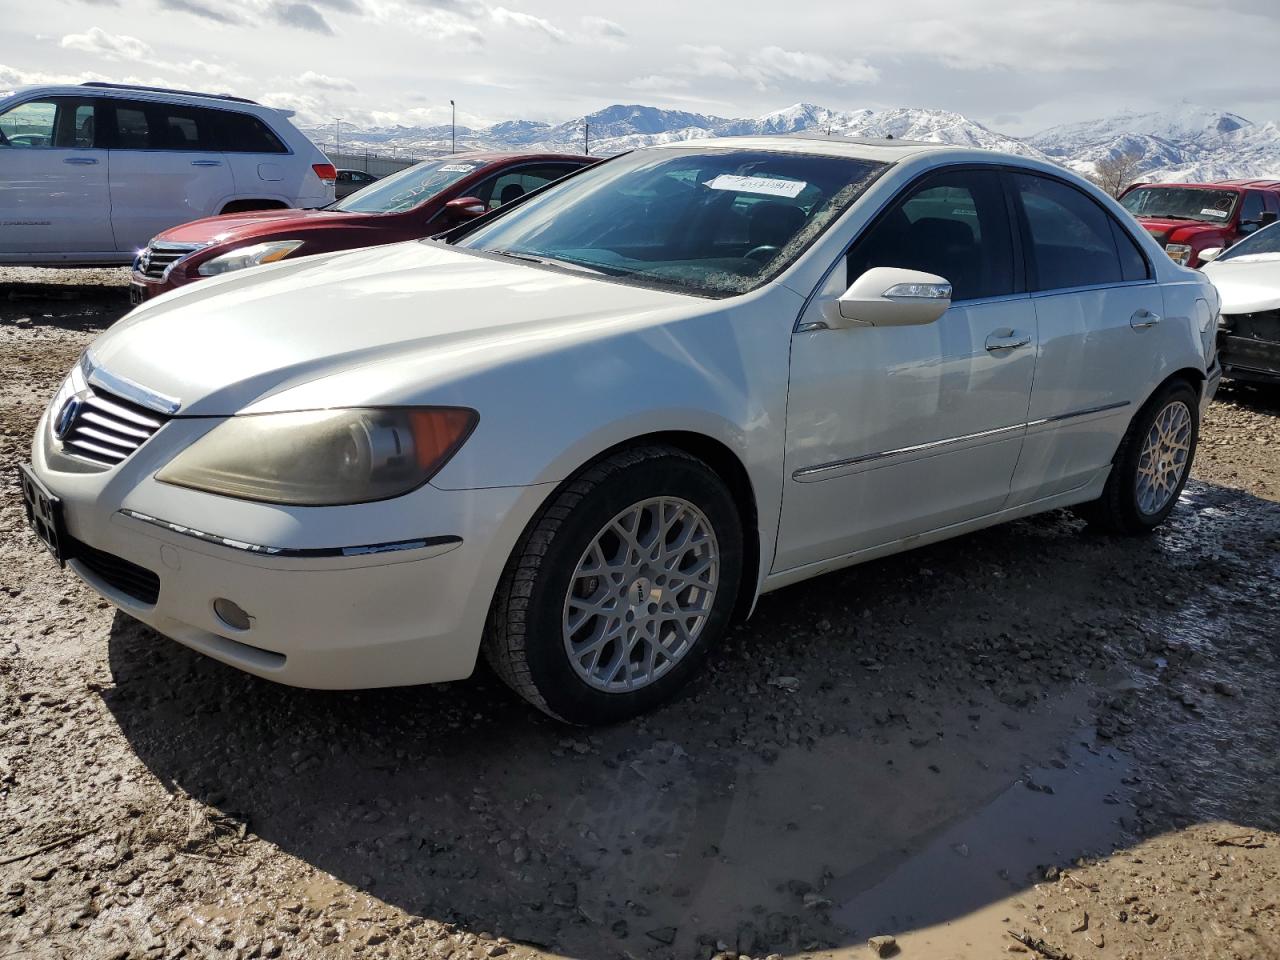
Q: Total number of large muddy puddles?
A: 1